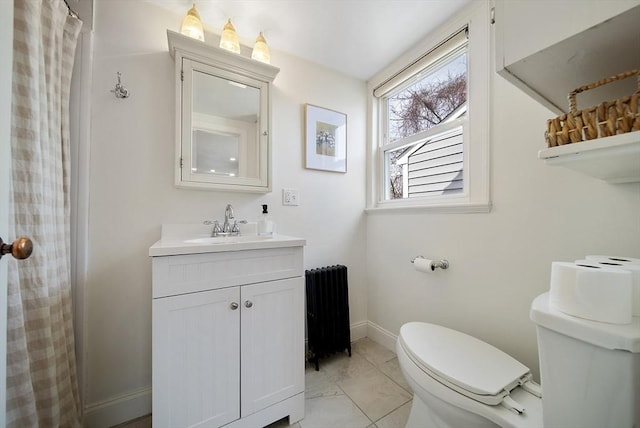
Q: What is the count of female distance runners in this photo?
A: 0